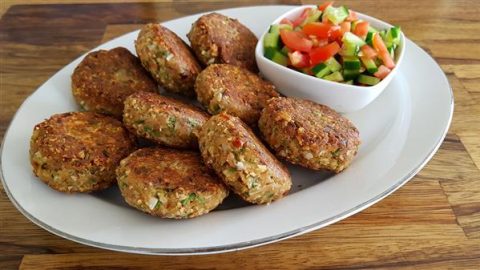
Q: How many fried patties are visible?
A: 9